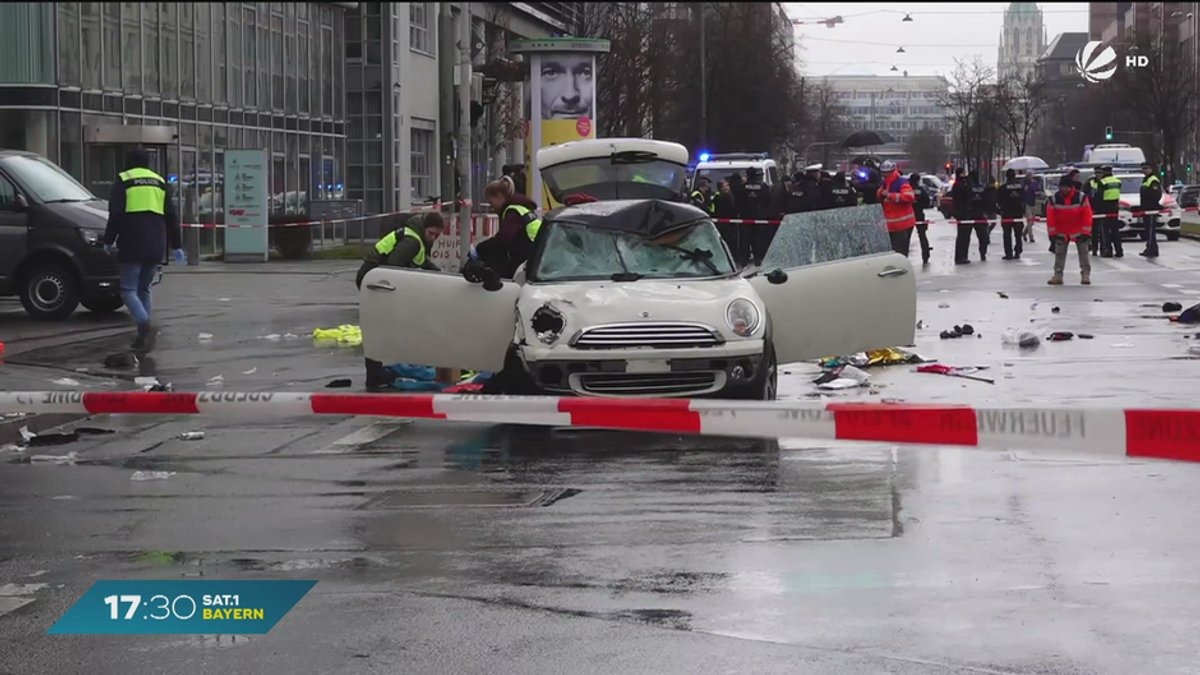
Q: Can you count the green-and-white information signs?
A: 1